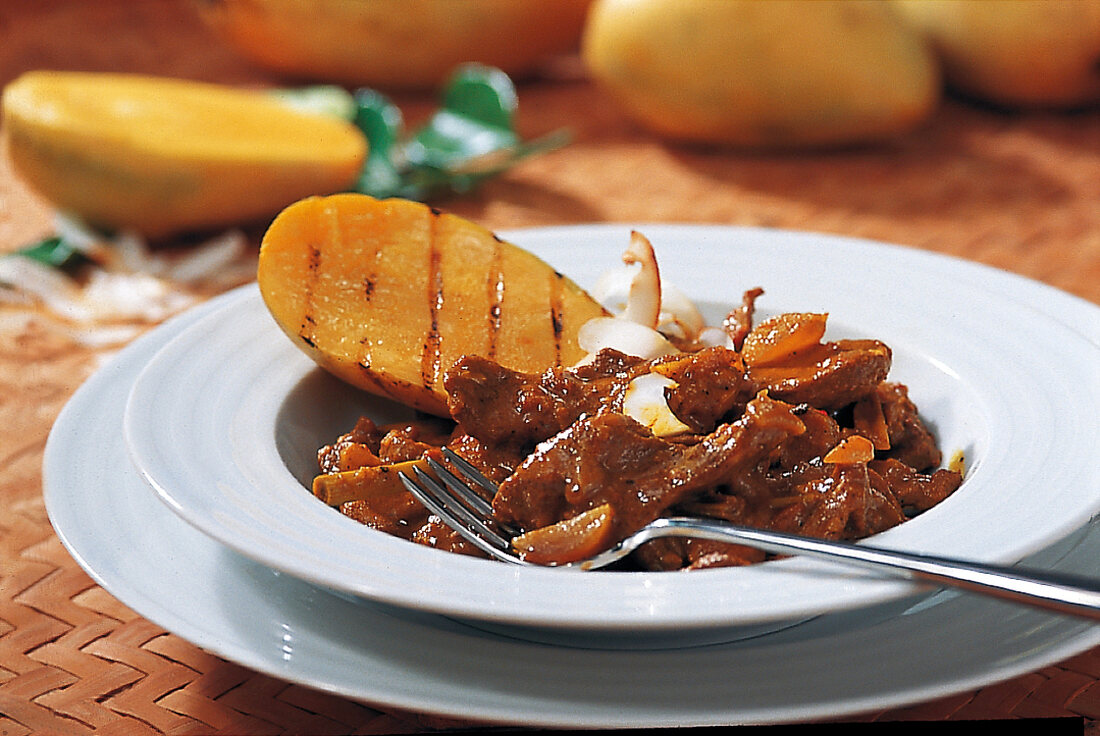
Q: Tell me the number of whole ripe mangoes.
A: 3